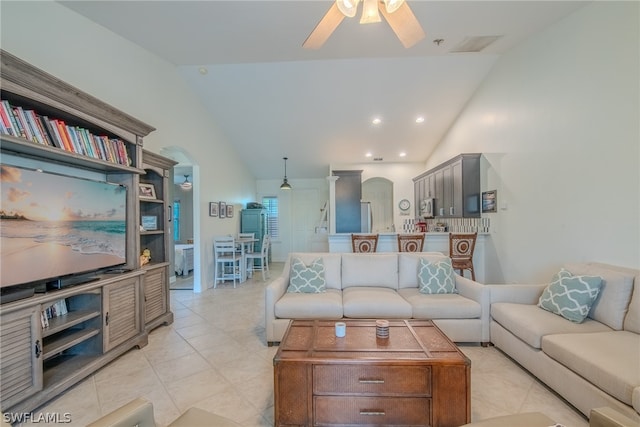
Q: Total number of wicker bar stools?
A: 3